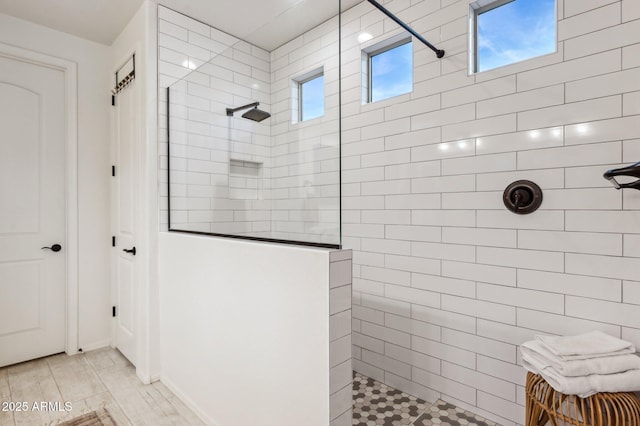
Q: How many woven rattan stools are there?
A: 1